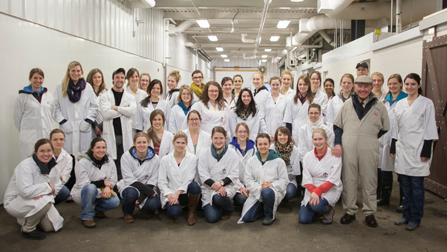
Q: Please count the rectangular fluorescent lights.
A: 11